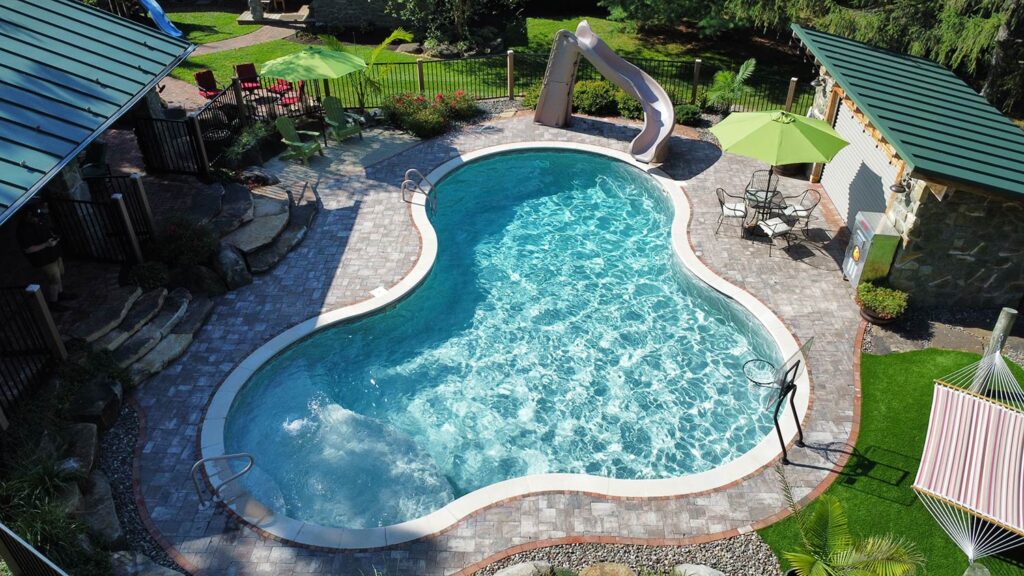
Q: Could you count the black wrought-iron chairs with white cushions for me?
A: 4